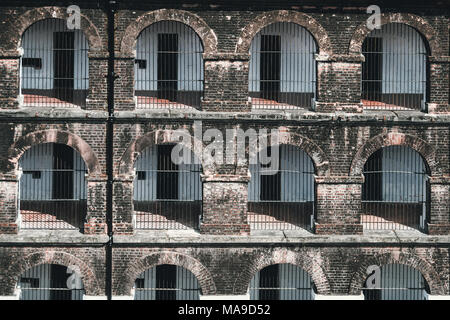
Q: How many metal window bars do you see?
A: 12